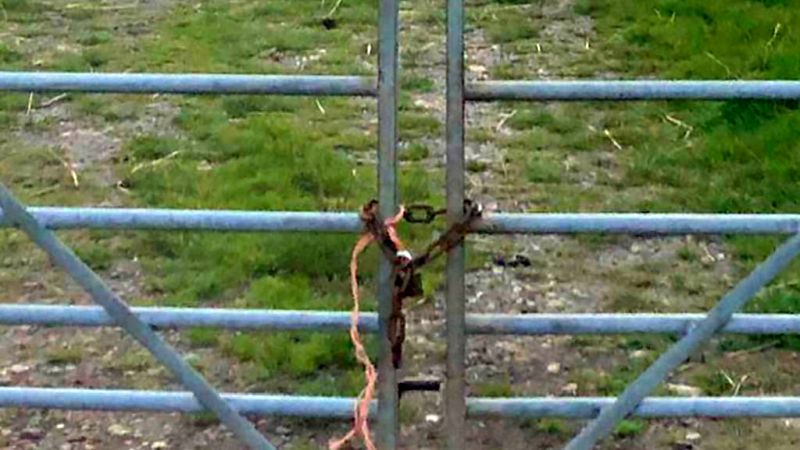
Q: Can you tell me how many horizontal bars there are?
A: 8